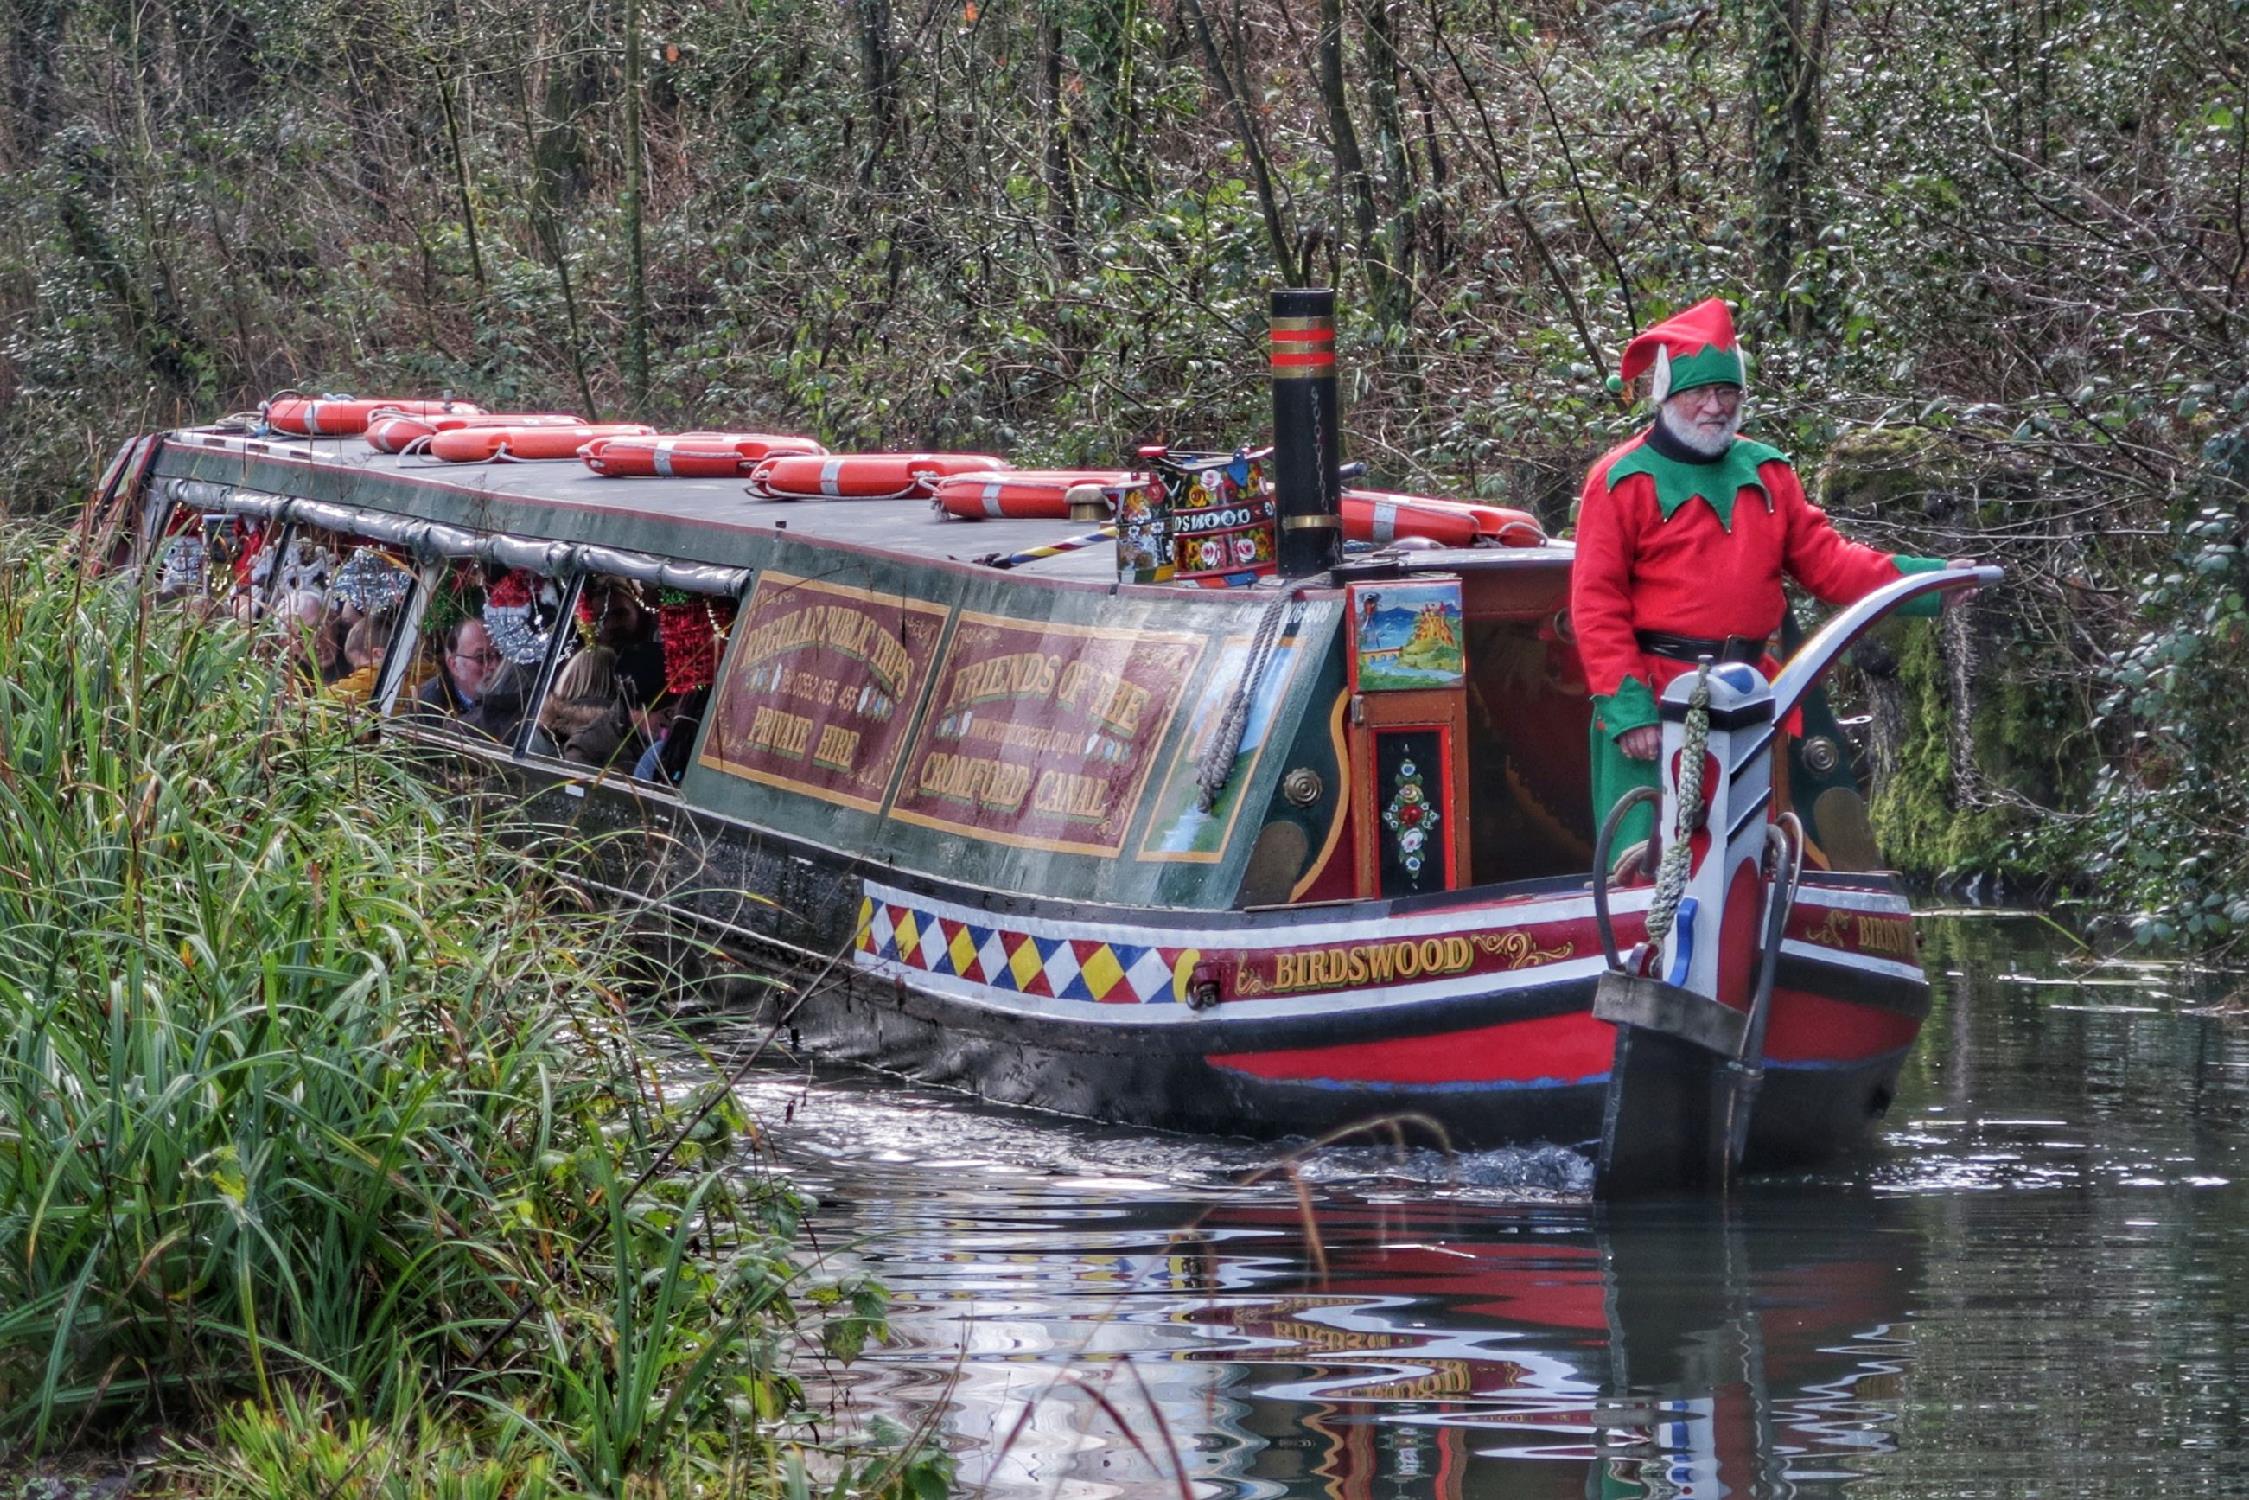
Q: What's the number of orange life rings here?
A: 7